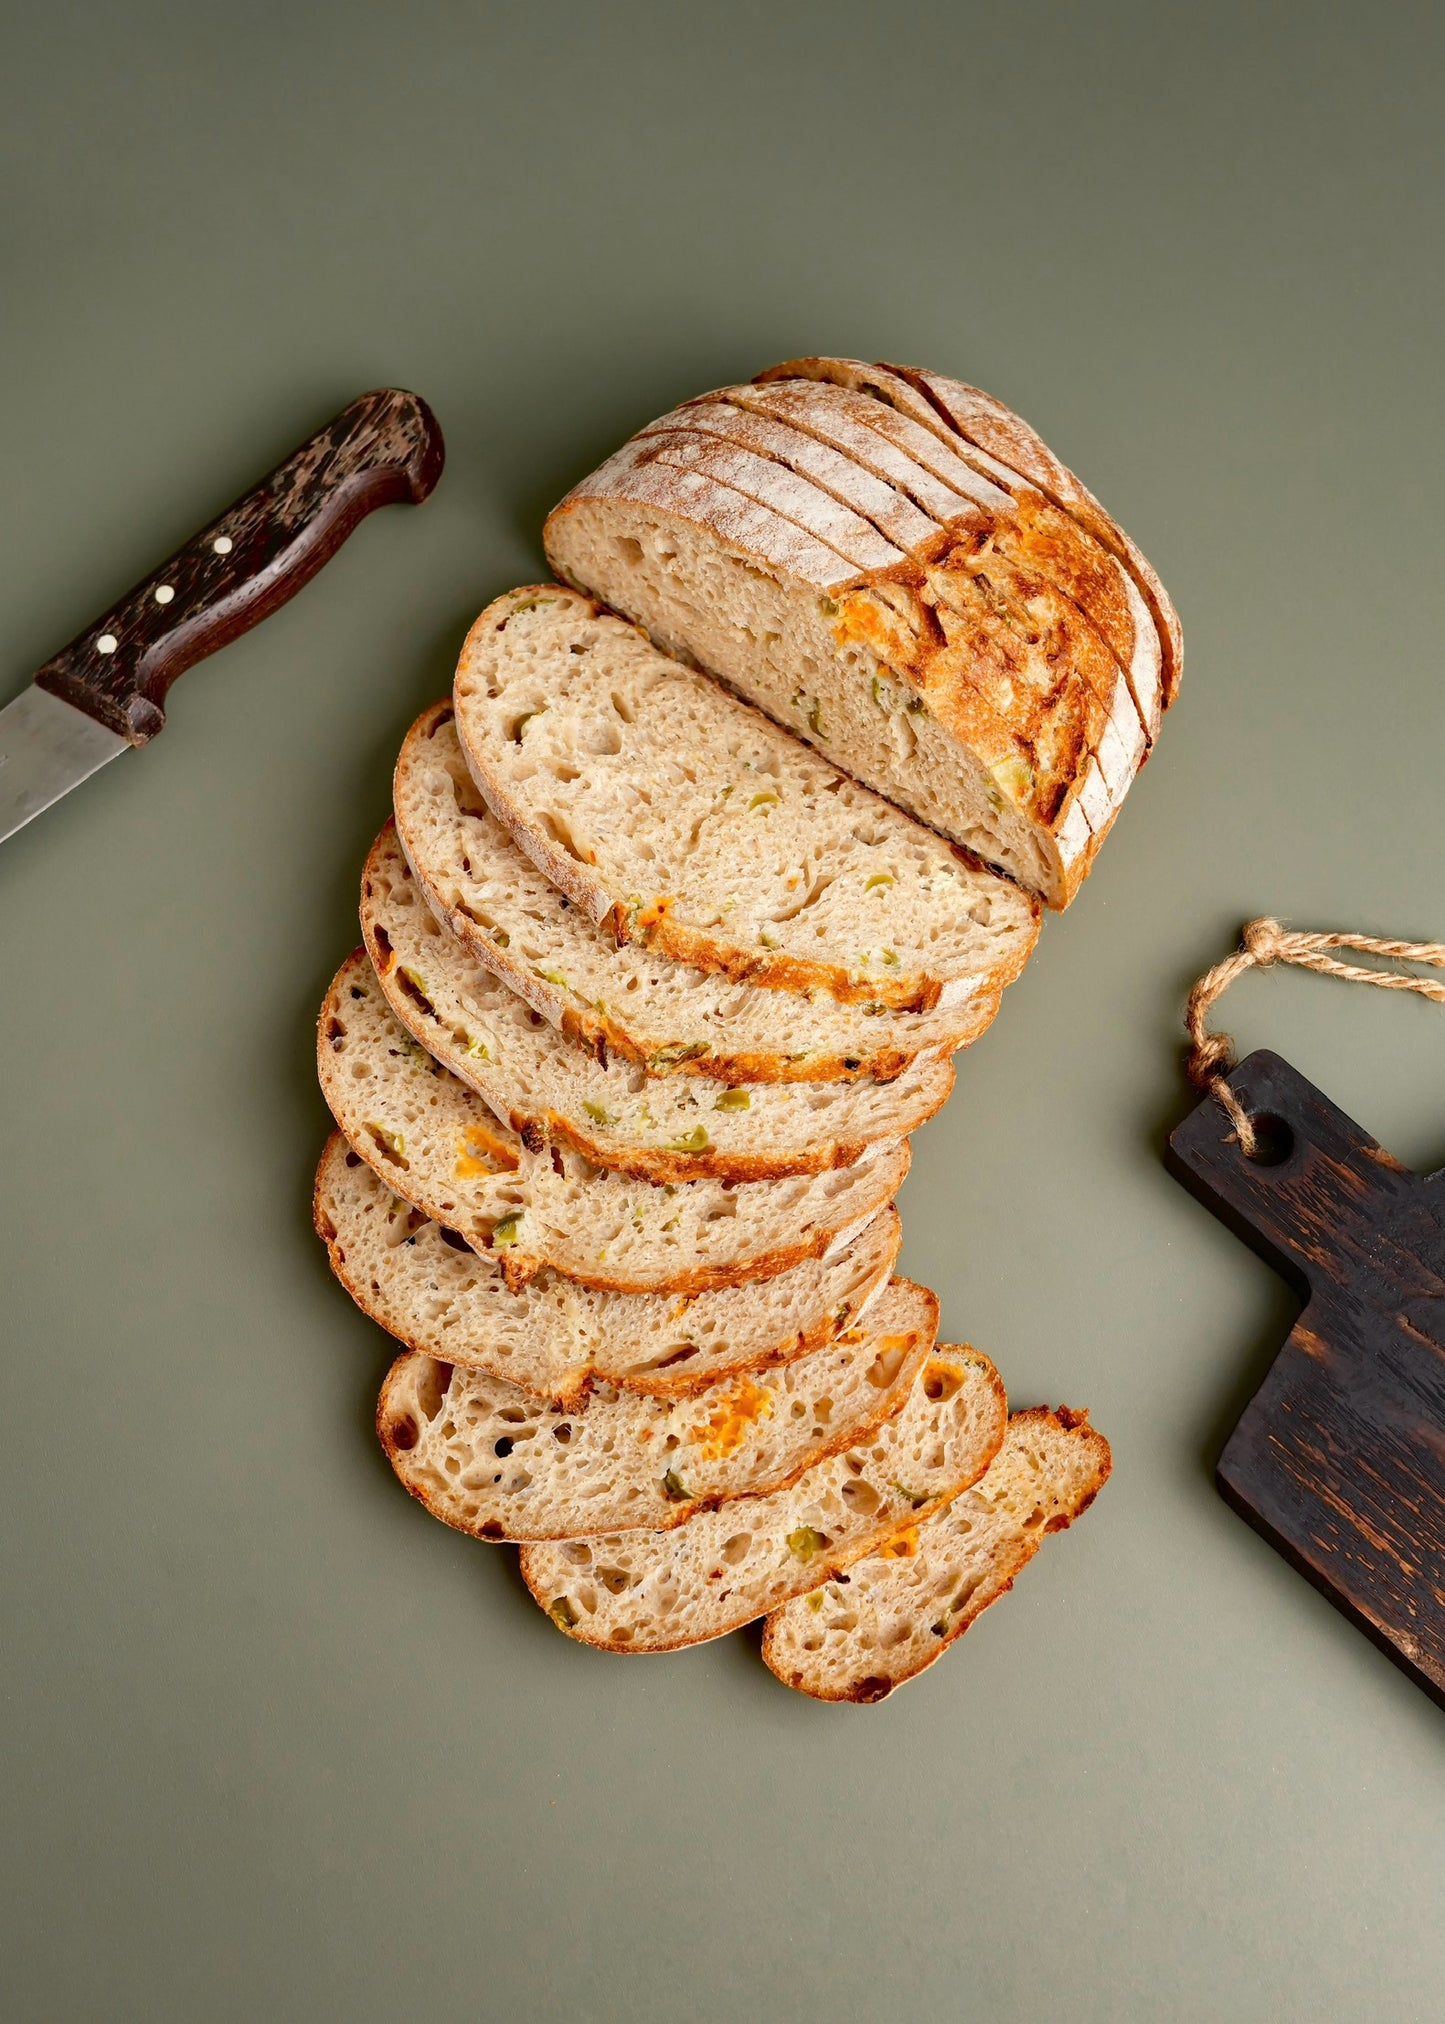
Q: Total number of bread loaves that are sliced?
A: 1